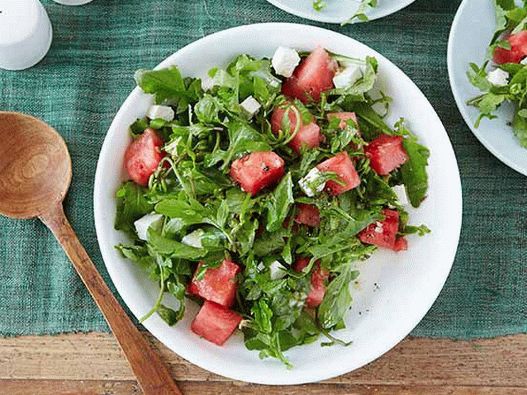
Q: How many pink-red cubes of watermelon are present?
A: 13